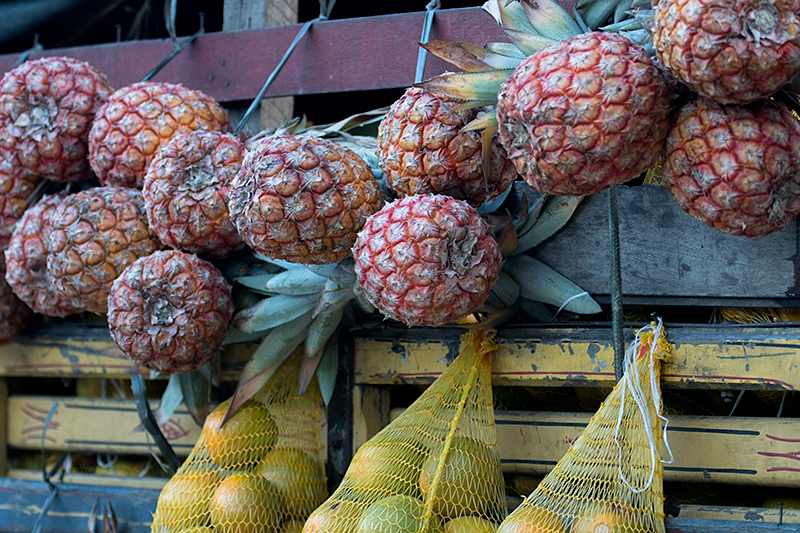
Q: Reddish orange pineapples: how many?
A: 14